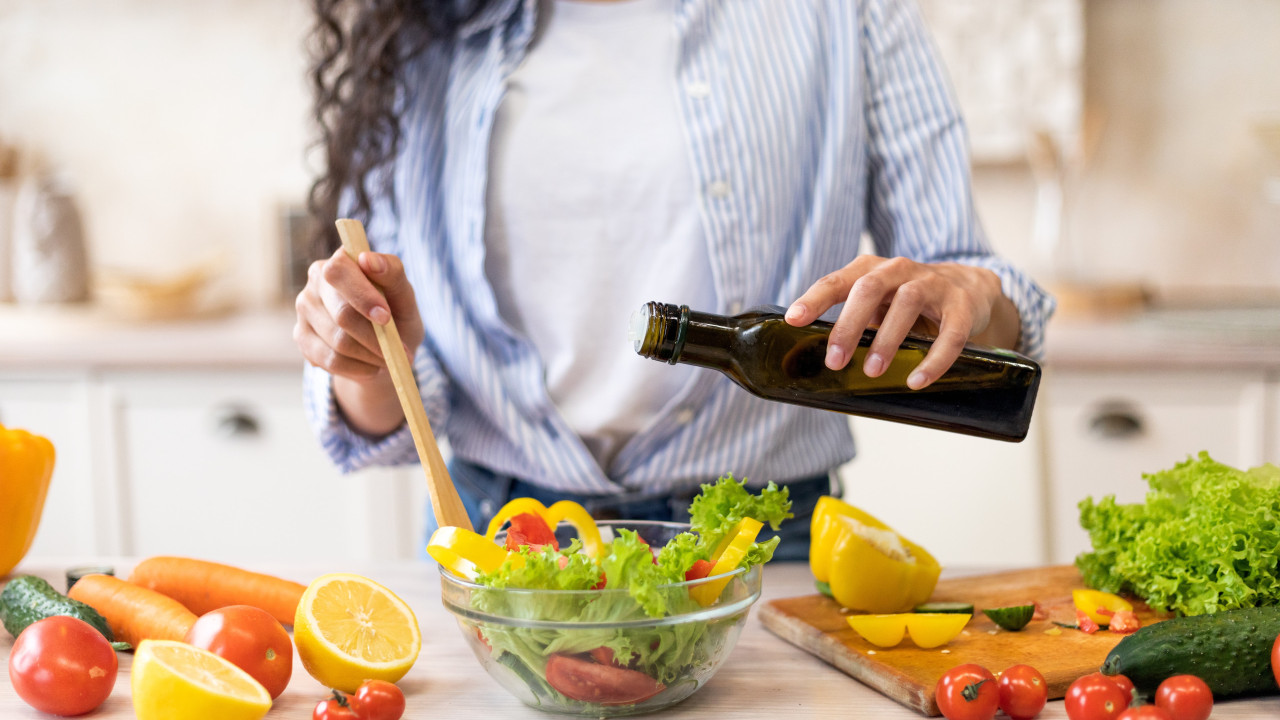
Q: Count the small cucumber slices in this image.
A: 2